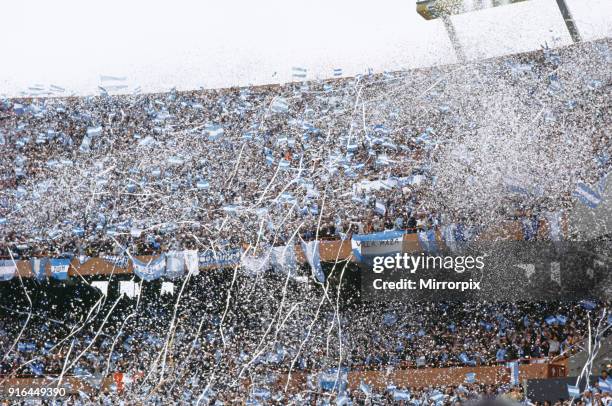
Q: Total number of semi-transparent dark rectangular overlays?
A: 1